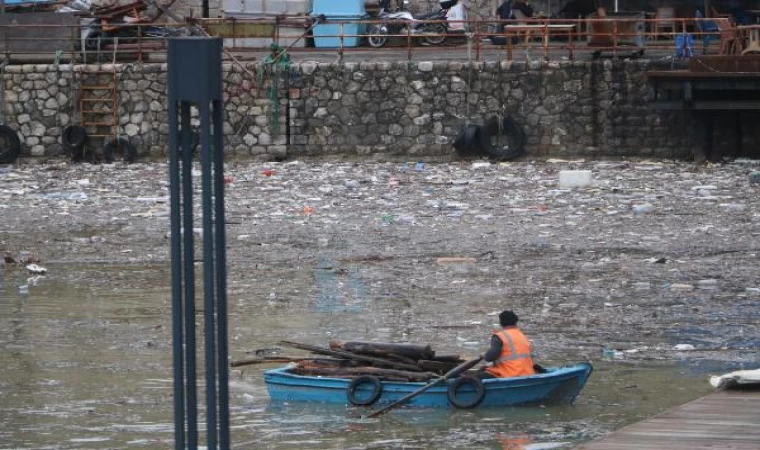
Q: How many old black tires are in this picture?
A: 7